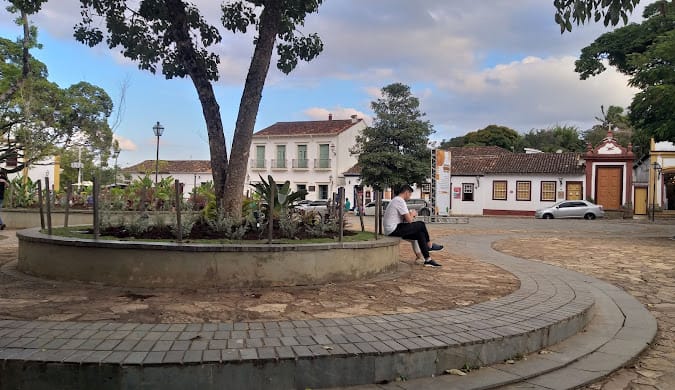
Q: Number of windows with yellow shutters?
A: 3